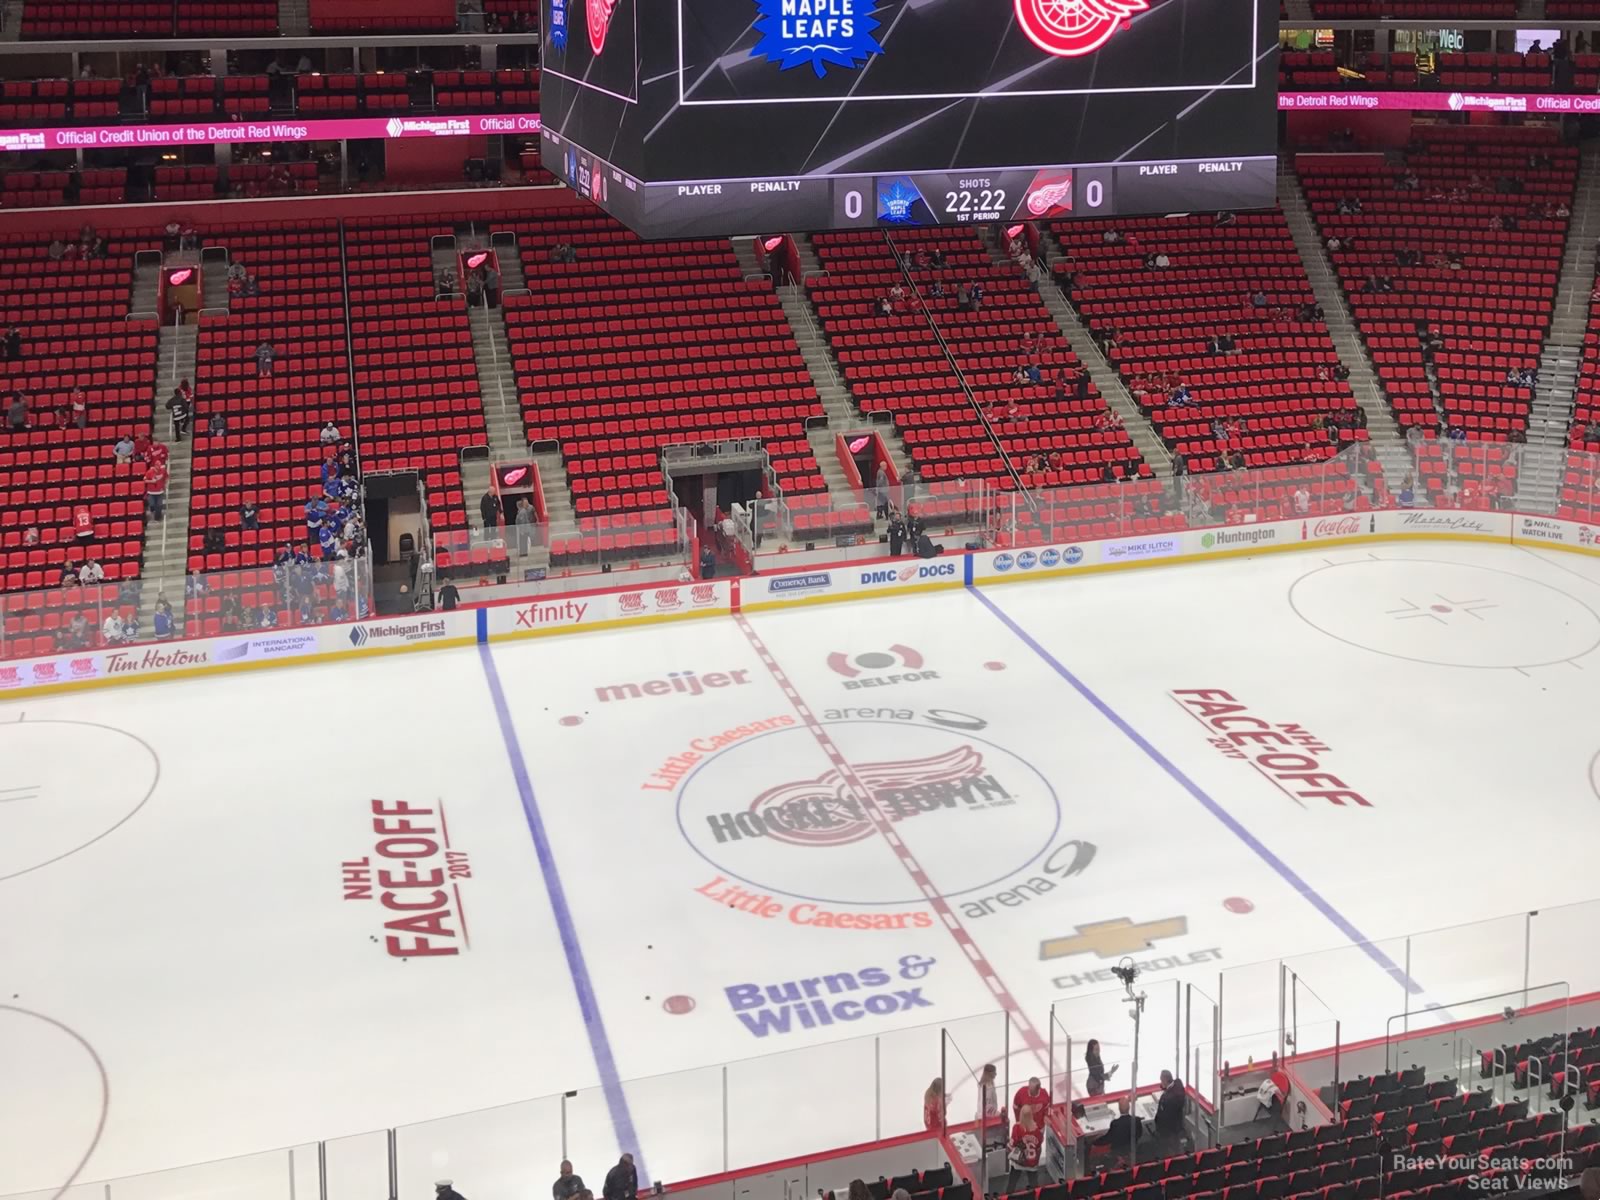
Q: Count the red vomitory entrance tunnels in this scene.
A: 6